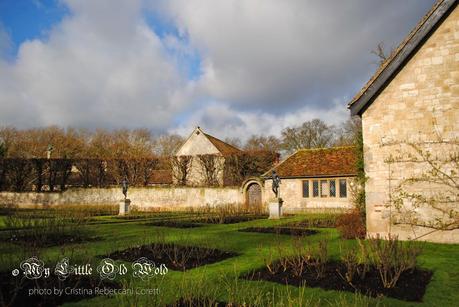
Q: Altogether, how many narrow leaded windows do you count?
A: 5